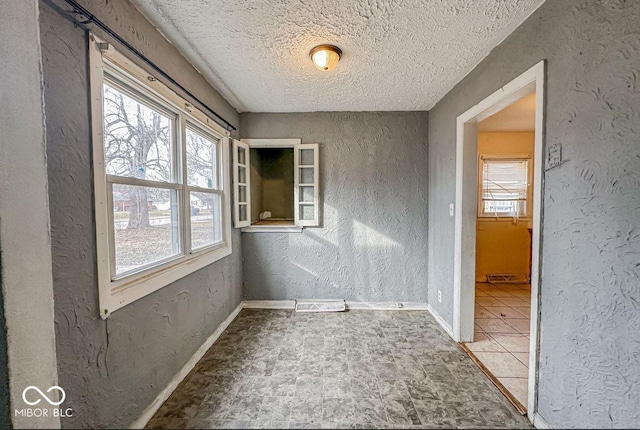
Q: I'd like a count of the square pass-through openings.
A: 1